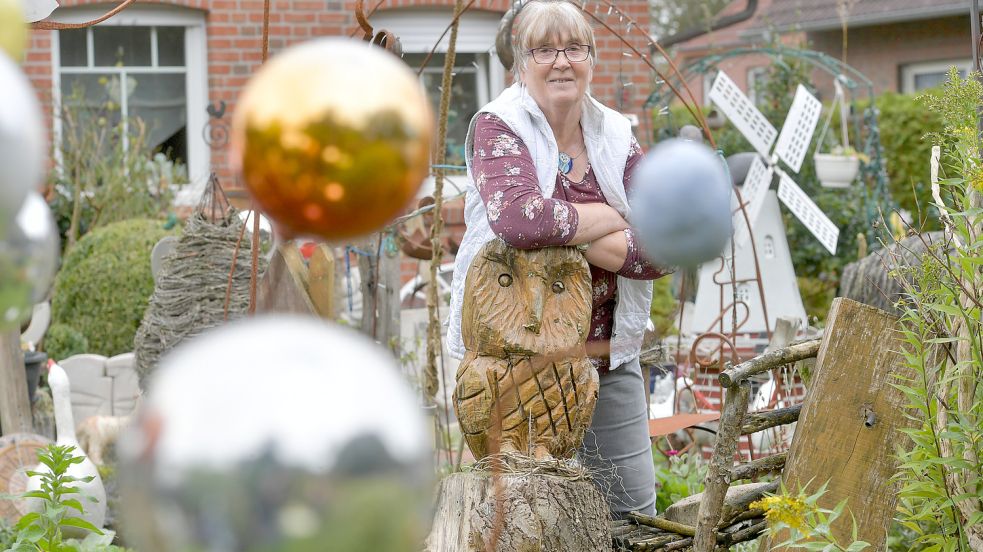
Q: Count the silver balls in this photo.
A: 3